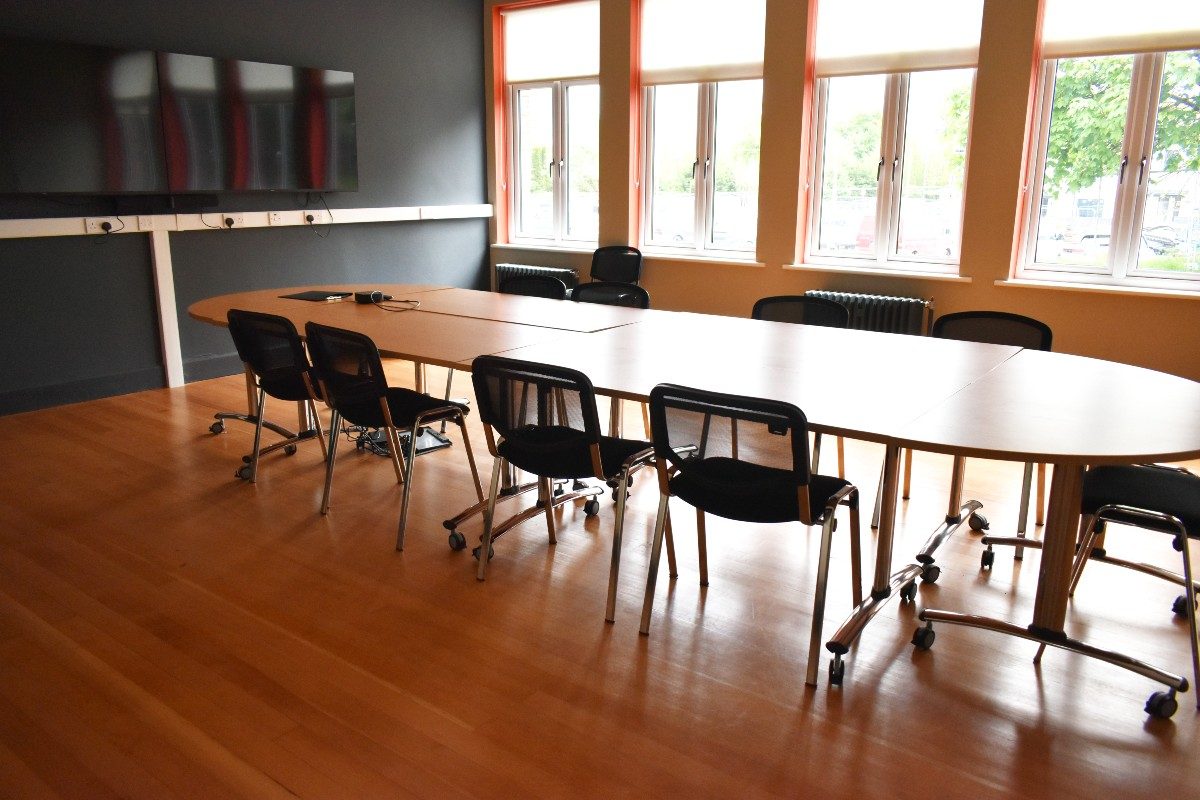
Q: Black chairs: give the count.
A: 10